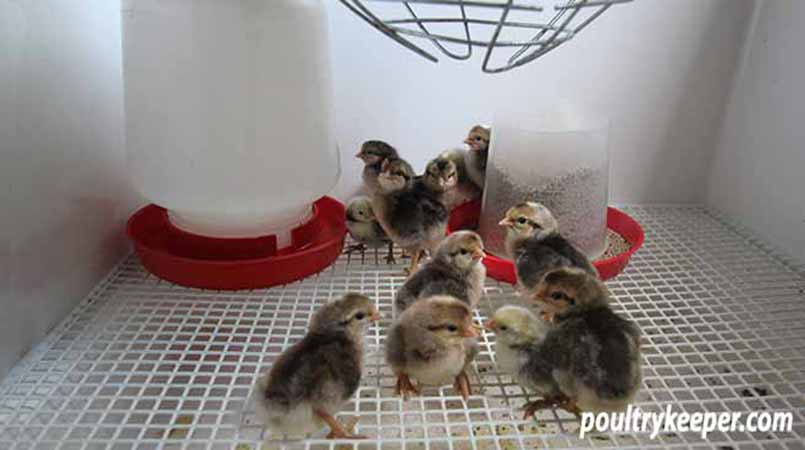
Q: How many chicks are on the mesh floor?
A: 11